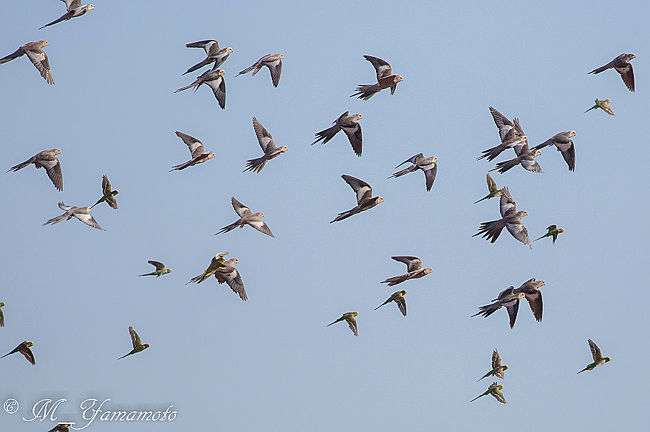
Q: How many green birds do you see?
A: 15